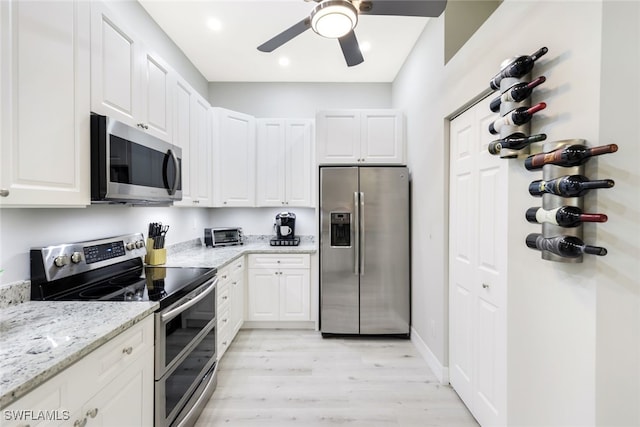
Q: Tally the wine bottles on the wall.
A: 8